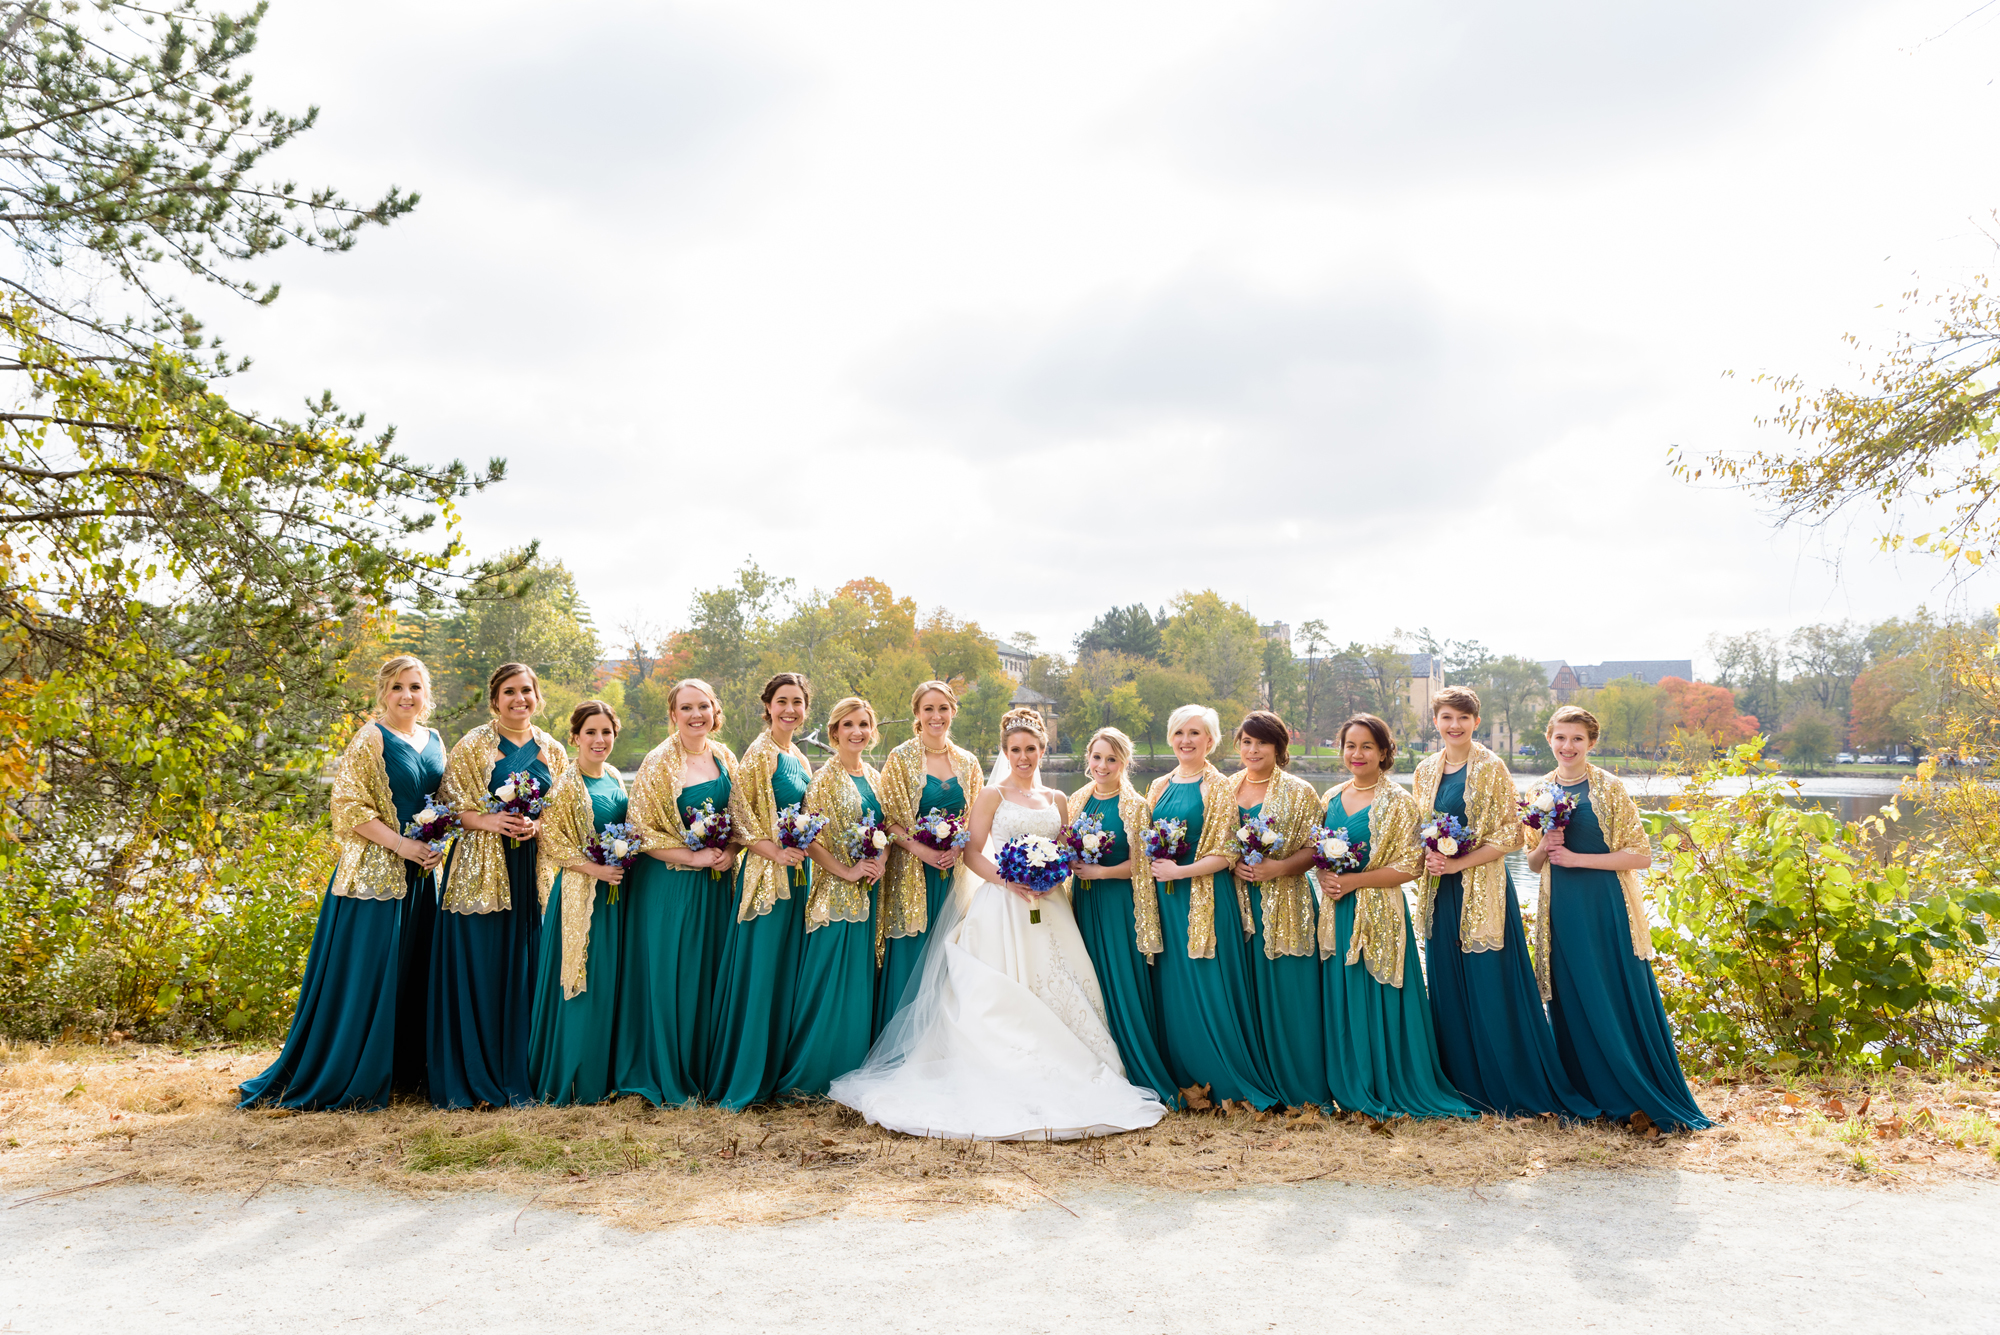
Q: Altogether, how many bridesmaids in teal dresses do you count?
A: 9